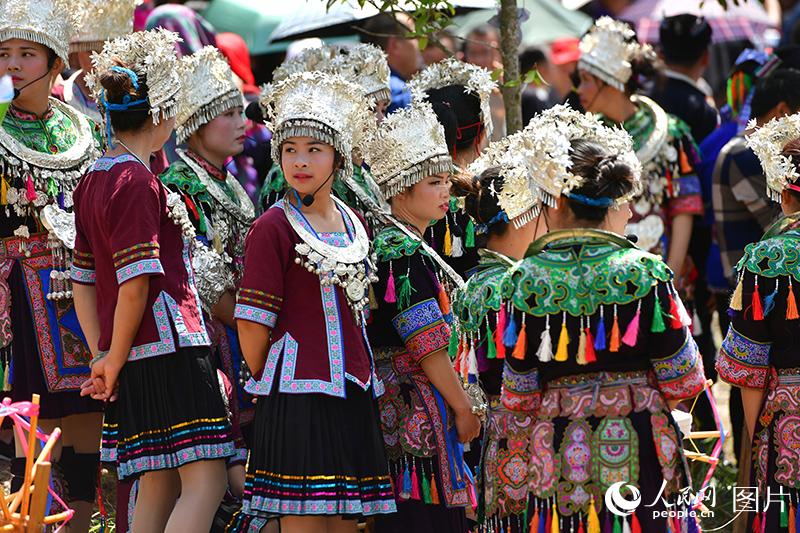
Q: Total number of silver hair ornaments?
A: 13